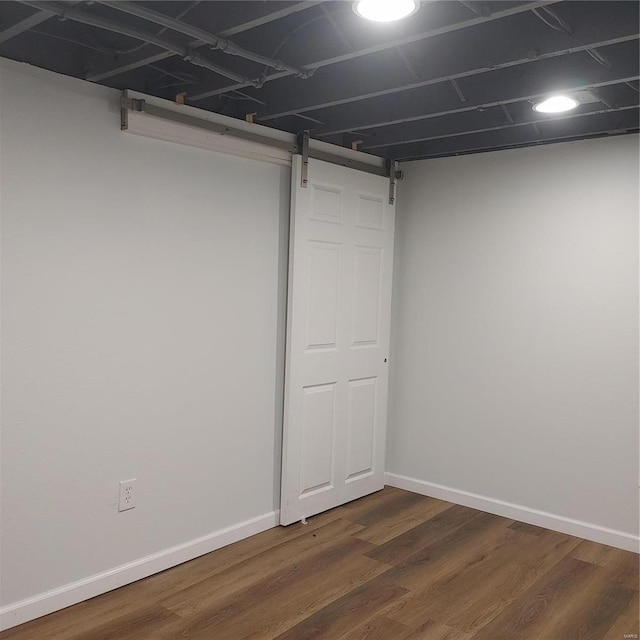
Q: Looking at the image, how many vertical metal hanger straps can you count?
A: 2